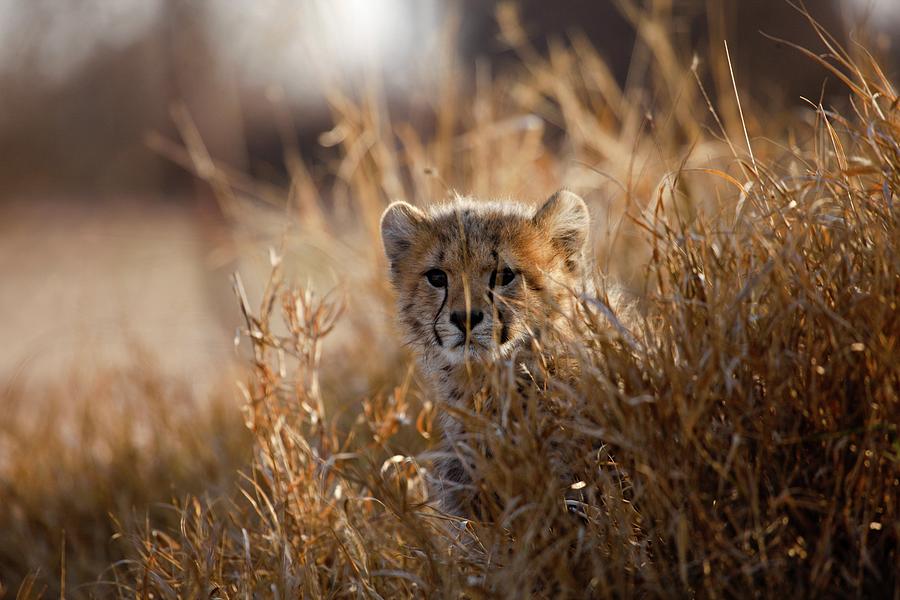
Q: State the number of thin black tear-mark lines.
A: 2